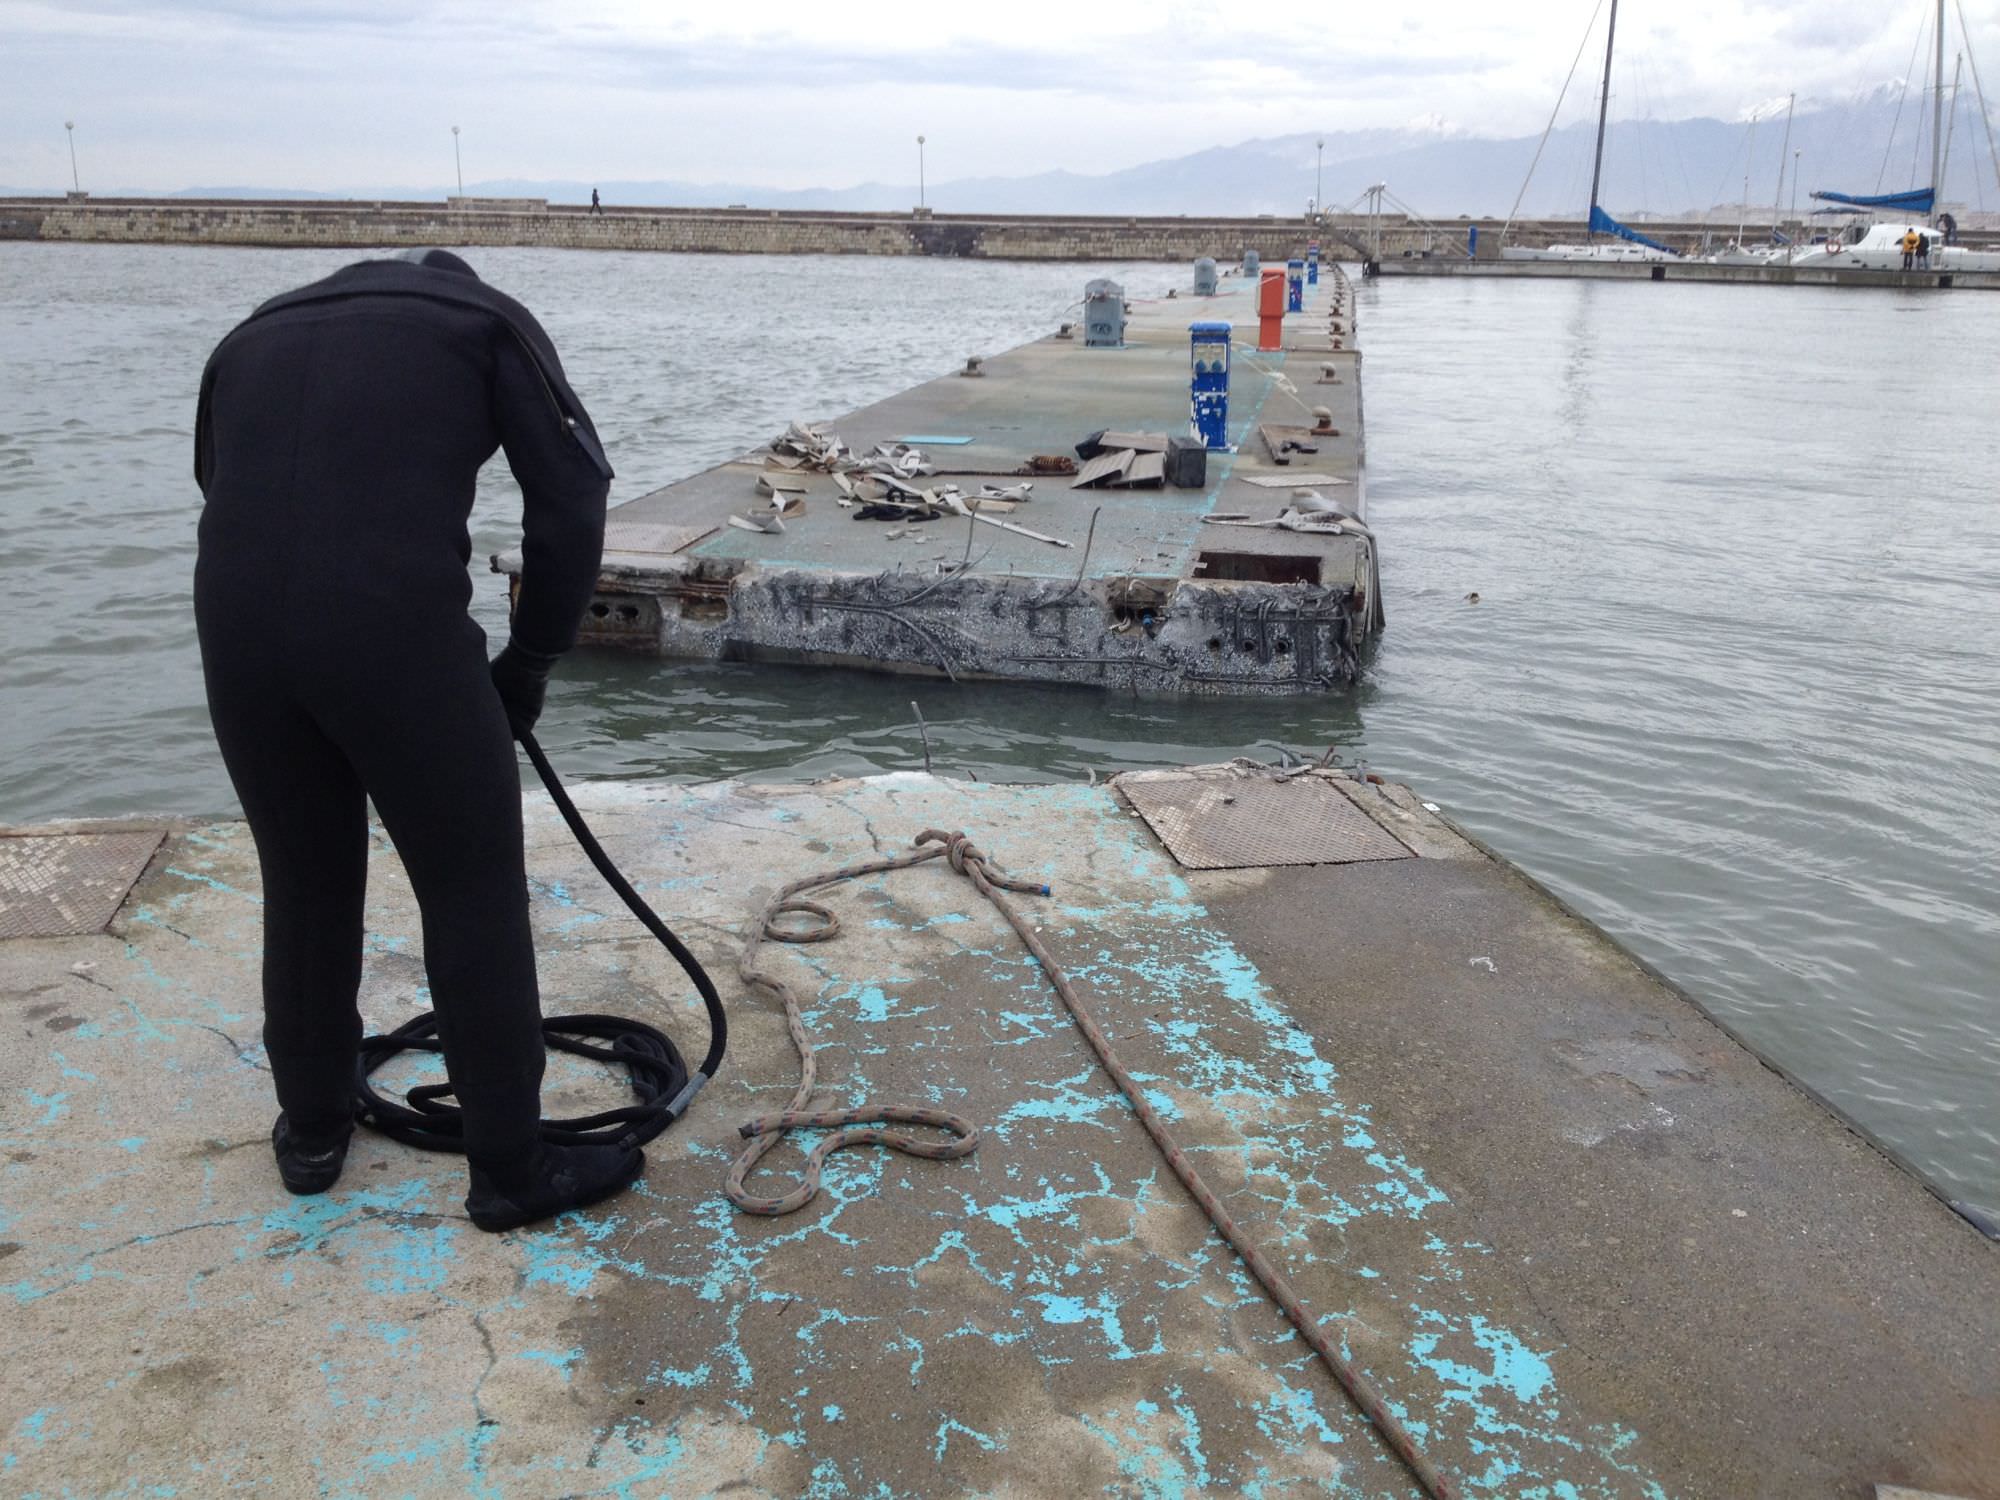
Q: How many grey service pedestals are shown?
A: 3